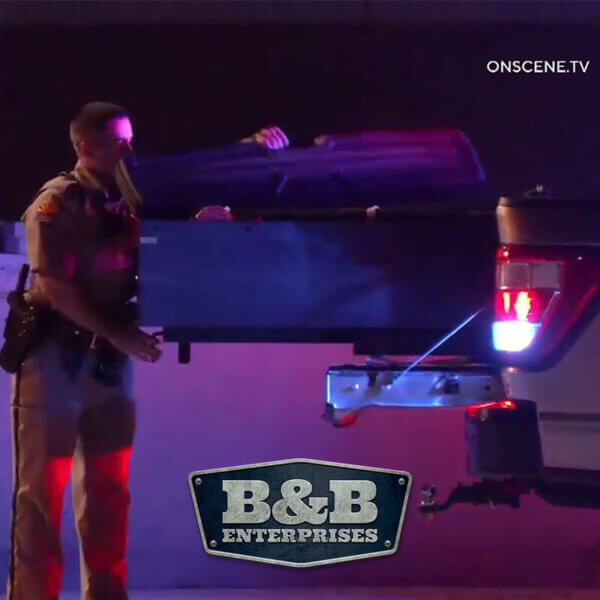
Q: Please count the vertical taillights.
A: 1